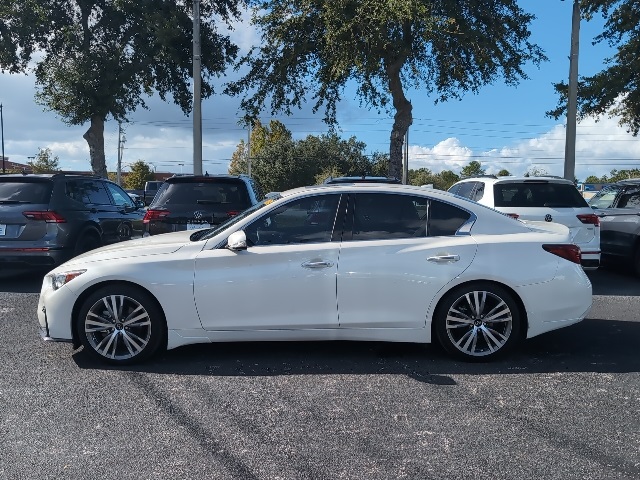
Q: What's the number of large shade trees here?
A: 3